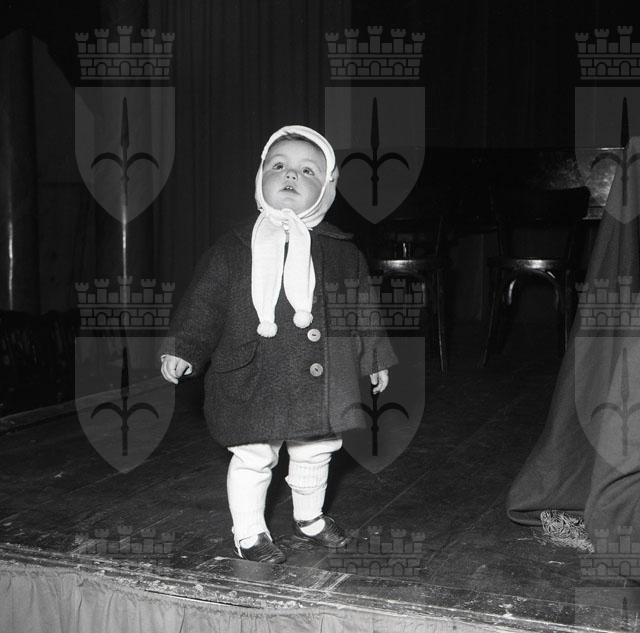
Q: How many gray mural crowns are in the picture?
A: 9